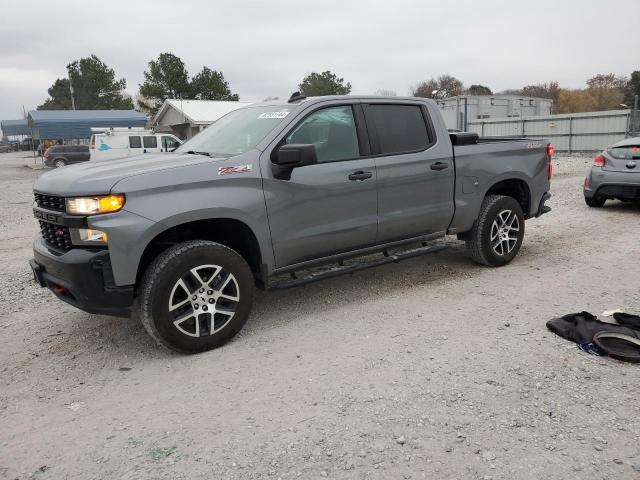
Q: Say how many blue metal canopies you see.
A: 2